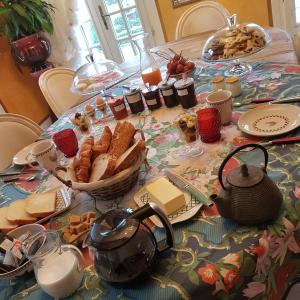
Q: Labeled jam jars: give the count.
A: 5